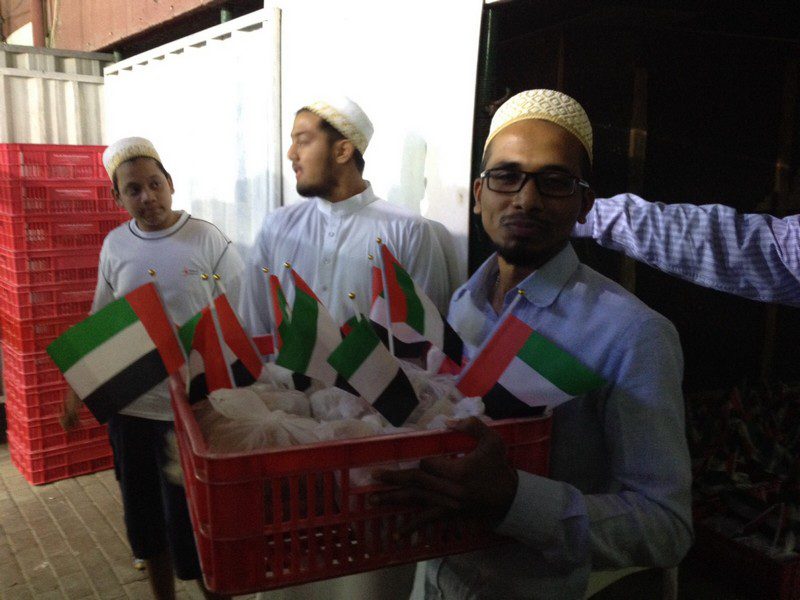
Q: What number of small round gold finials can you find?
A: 9